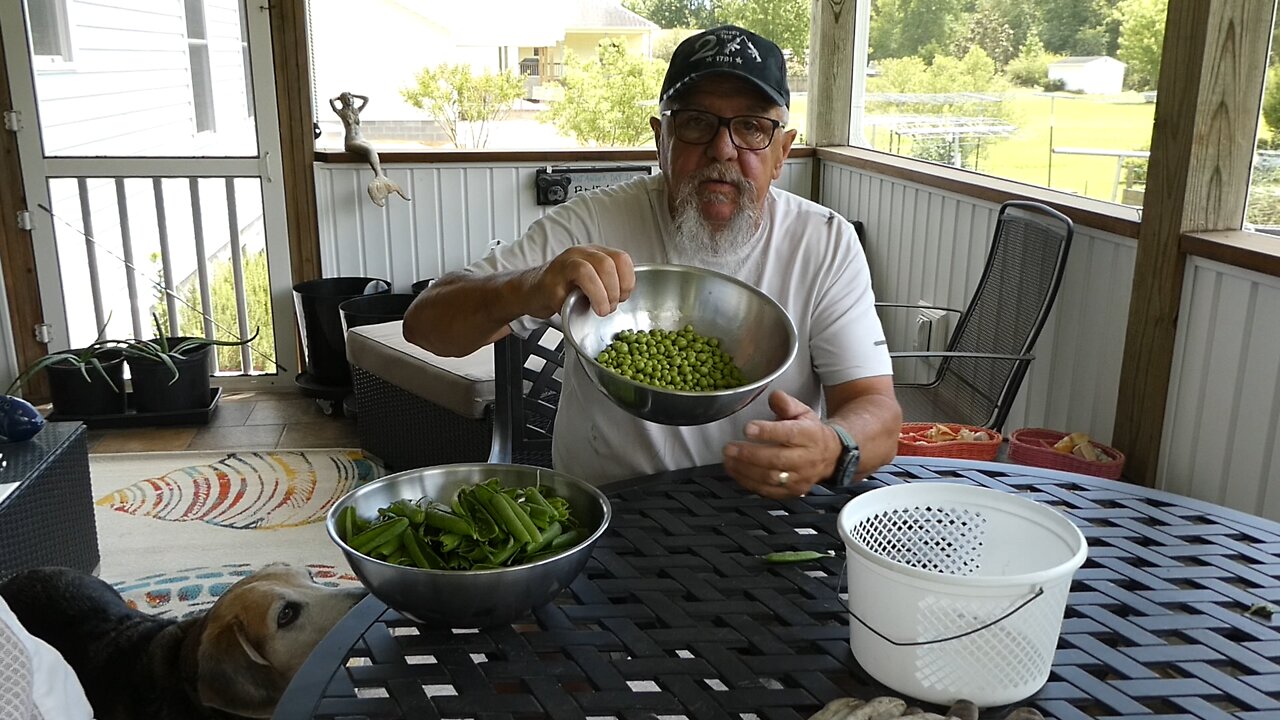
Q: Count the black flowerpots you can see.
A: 5